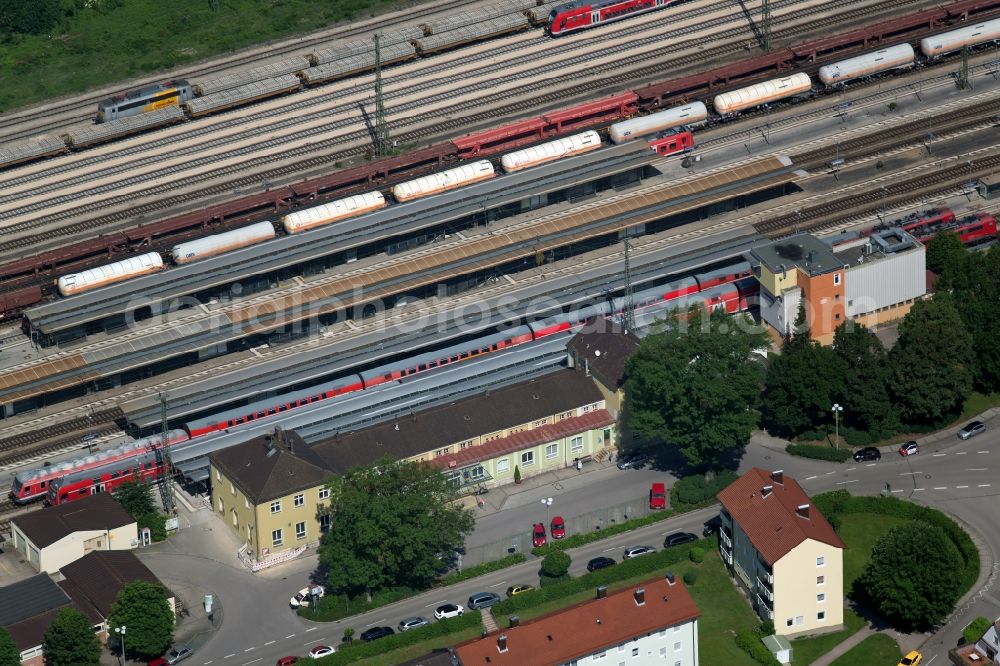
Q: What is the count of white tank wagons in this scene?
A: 9